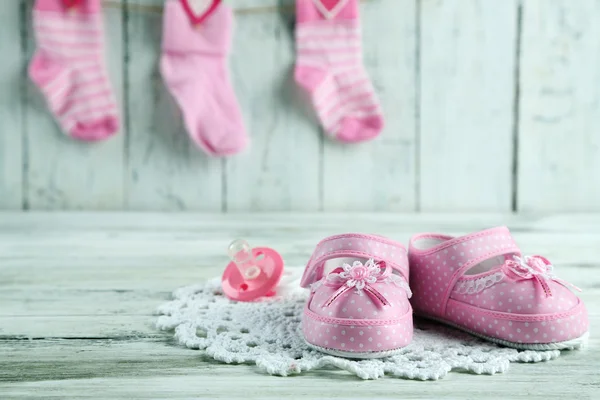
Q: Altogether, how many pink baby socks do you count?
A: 3